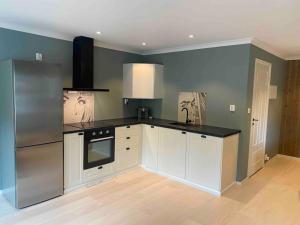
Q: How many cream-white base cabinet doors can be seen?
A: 4